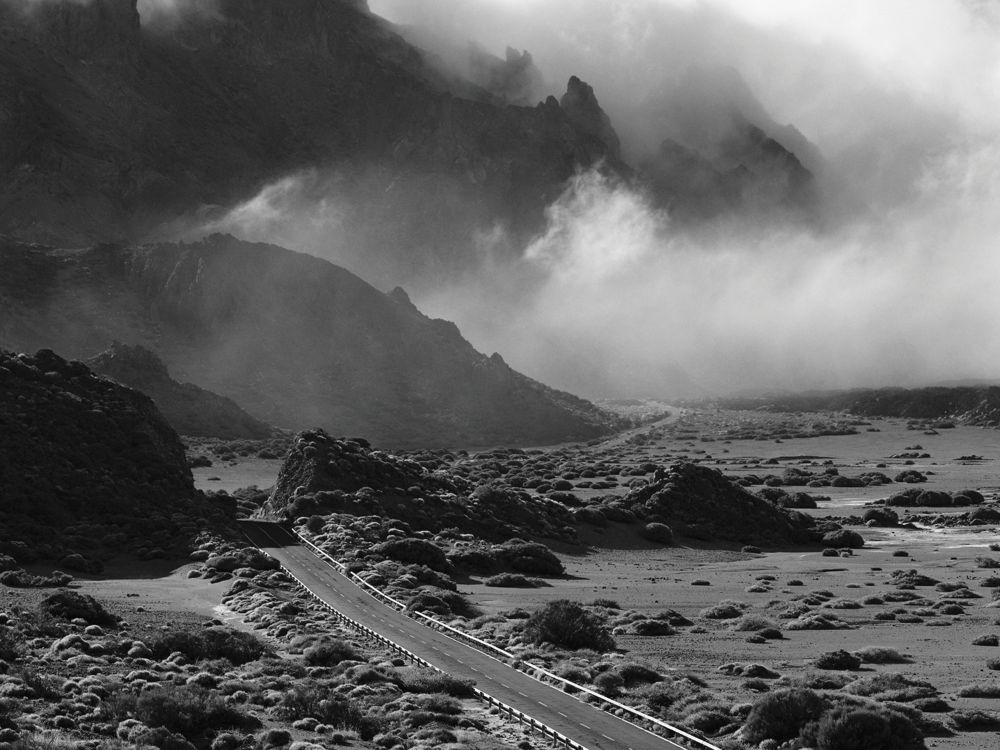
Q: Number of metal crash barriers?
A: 2